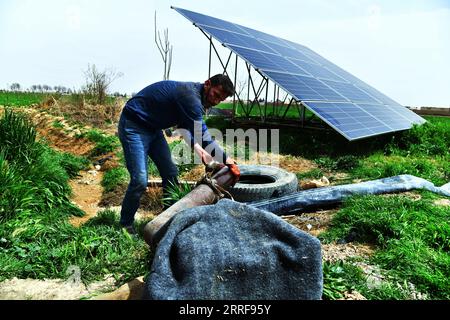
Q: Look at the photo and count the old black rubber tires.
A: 1